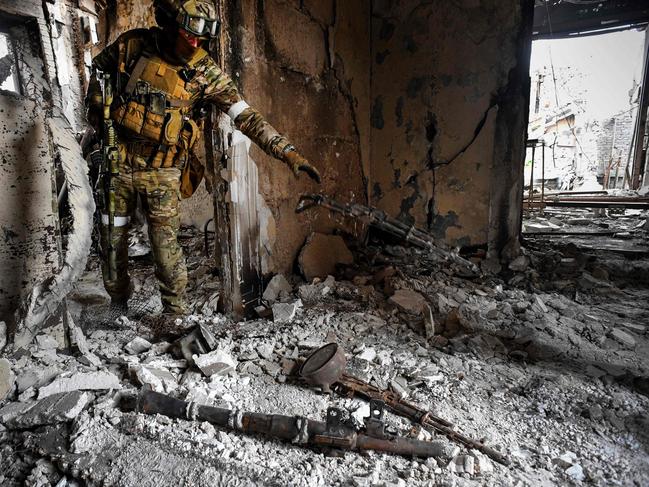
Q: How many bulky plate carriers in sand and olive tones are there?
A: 1